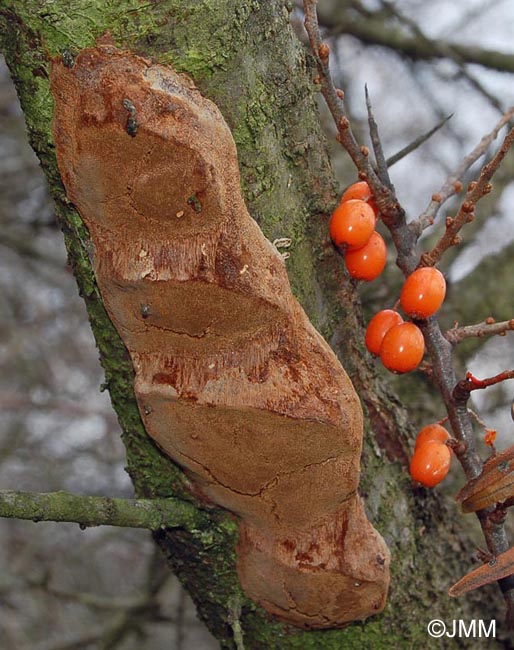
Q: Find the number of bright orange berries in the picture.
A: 8